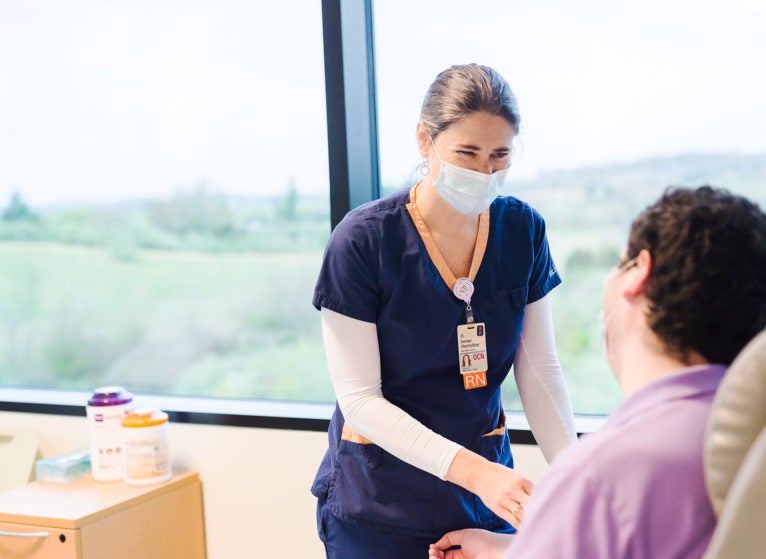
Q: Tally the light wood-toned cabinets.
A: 1